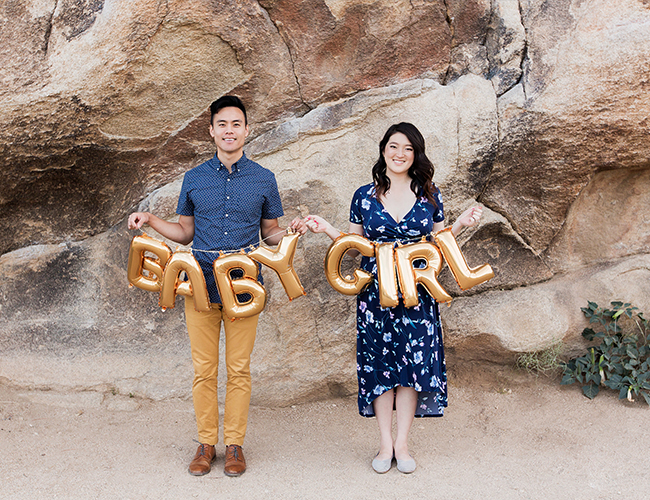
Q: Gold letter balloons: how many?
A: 8